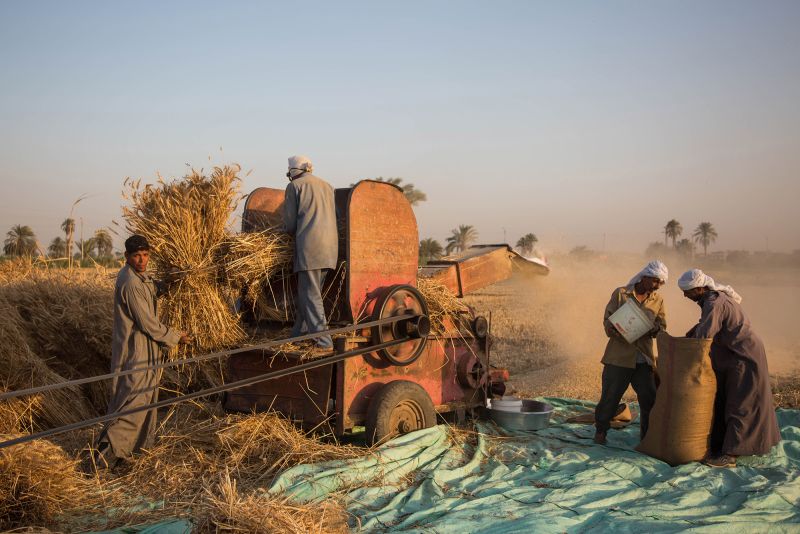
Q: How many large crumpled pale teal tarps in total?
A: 1